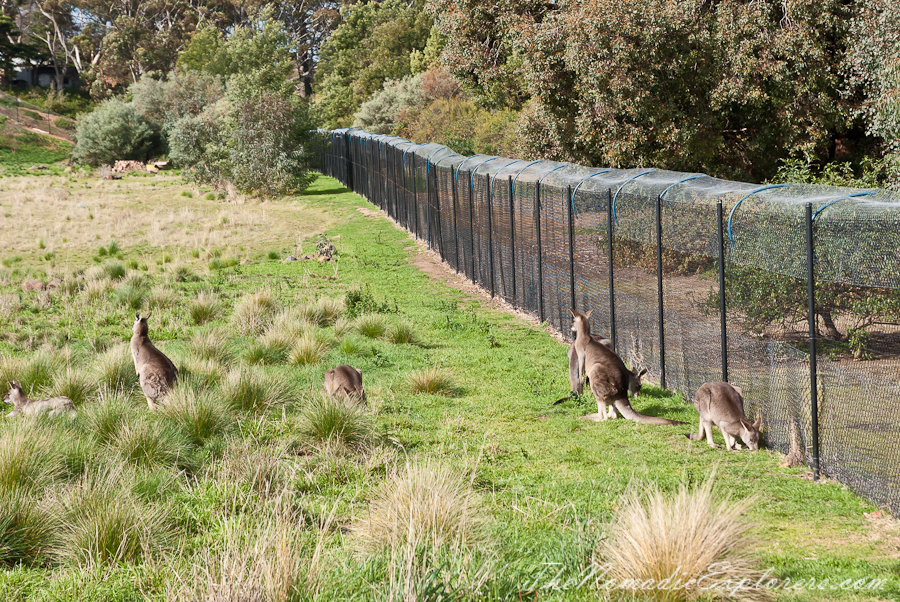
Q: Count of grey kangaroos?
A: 6